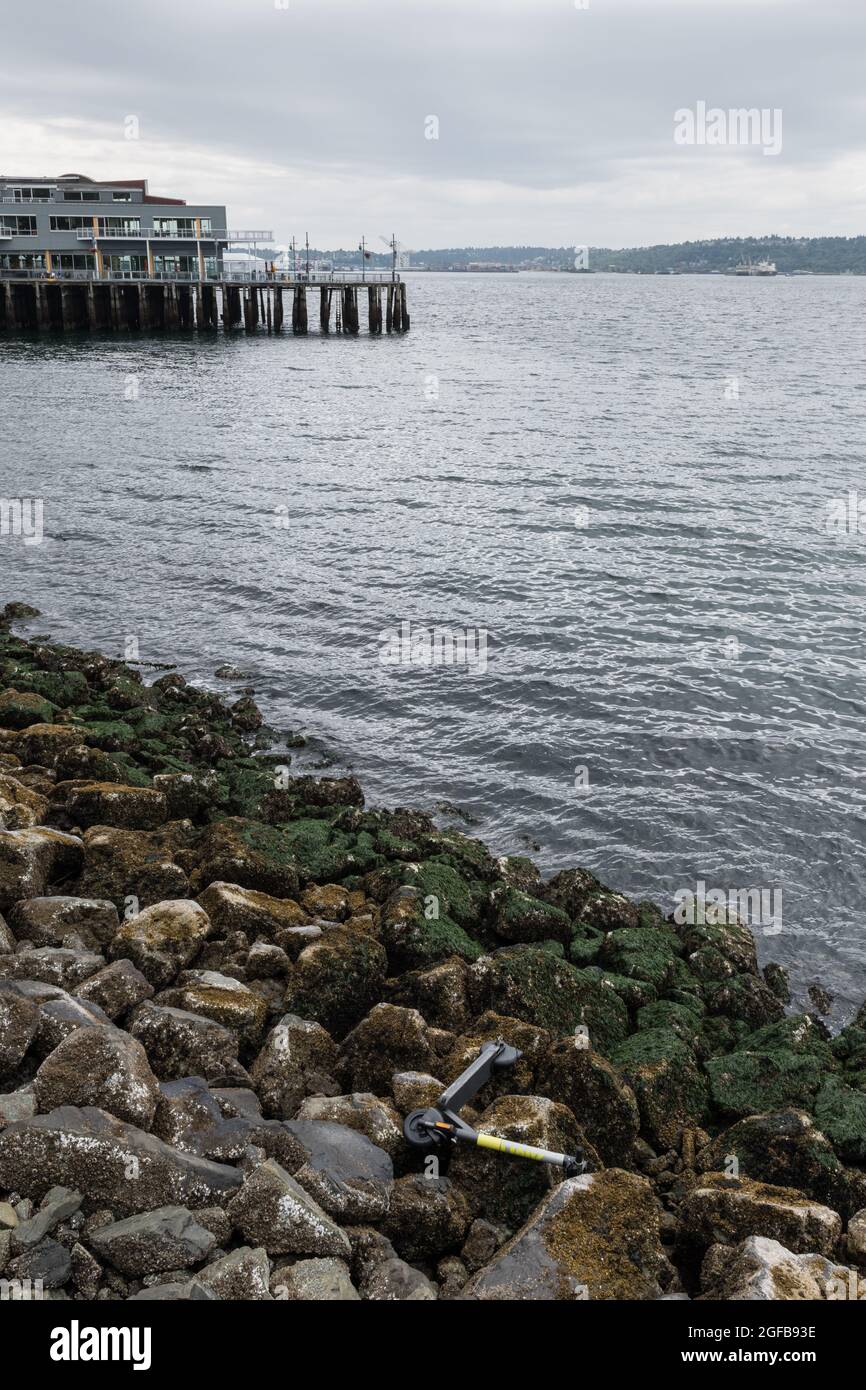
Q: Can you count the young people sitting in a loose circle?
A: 0